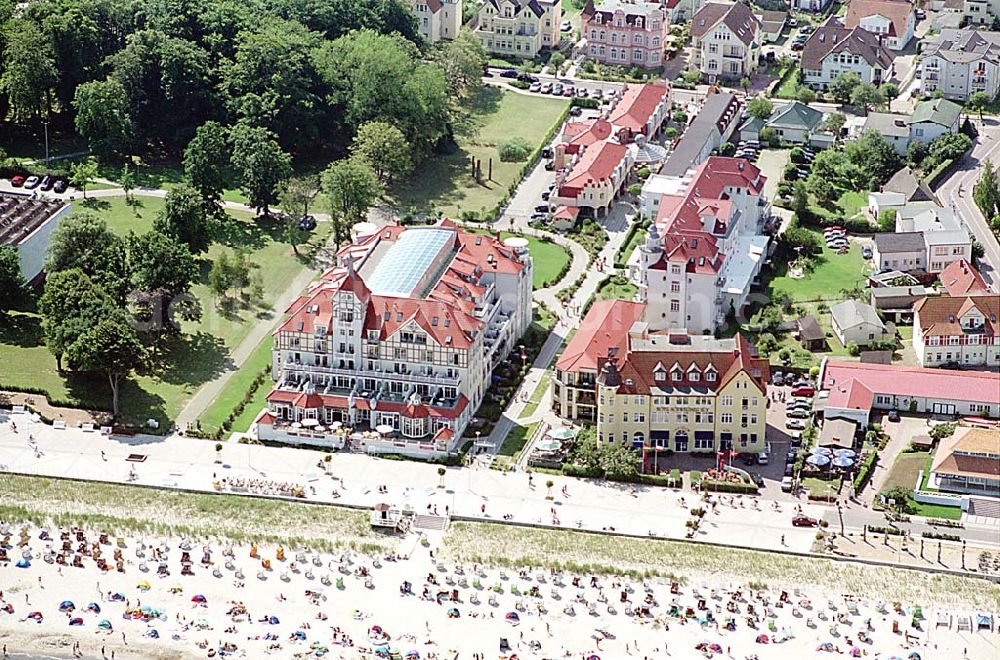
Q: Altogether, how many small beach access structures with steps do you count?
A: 1